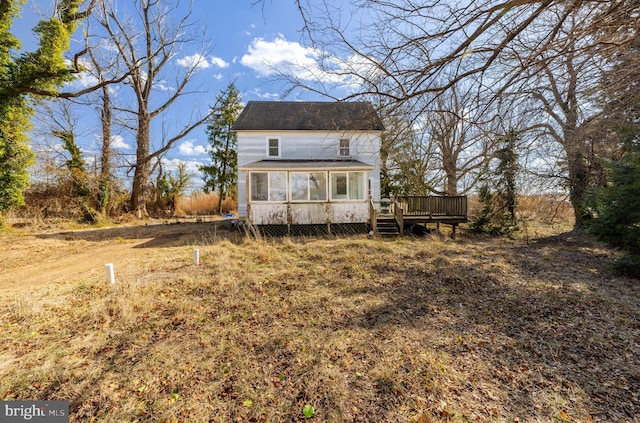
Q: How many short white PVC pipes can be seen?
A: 2